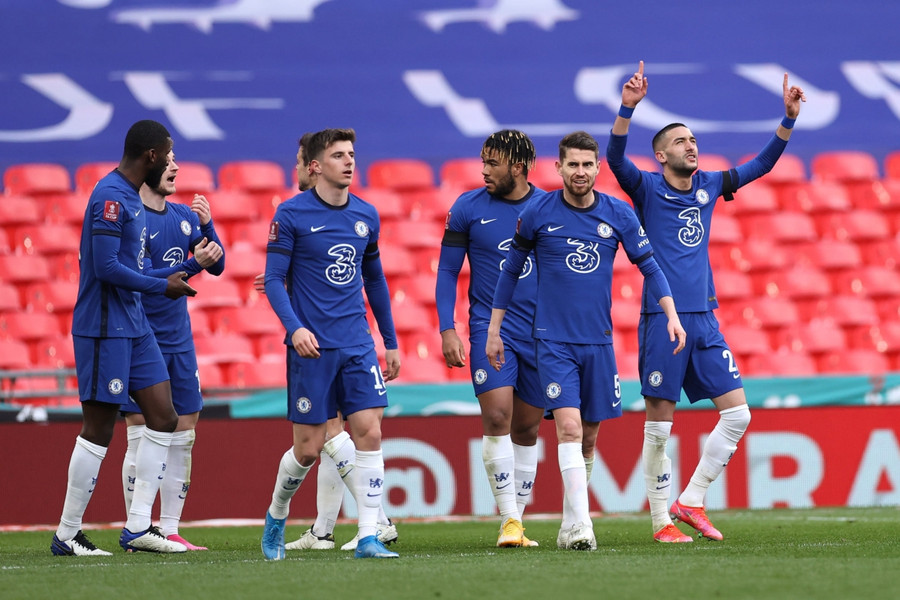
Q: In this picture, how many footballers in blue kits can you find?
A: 7